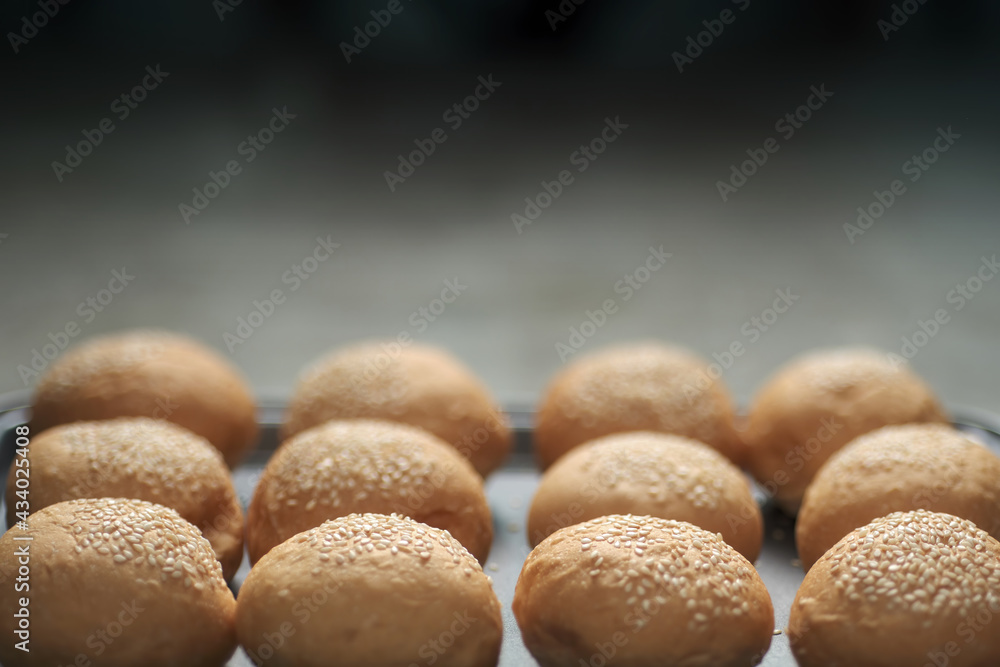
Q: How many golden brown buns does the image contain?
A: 12